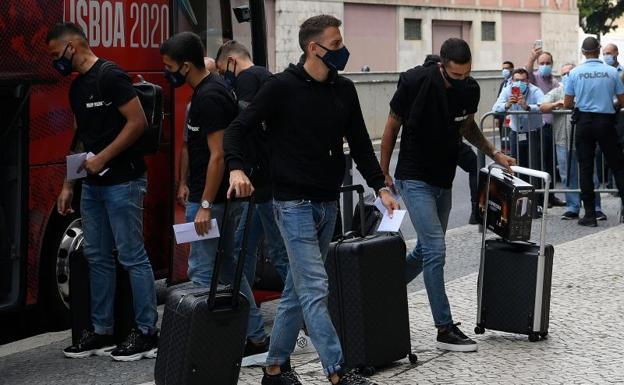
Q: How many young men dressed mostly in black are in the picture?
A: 5